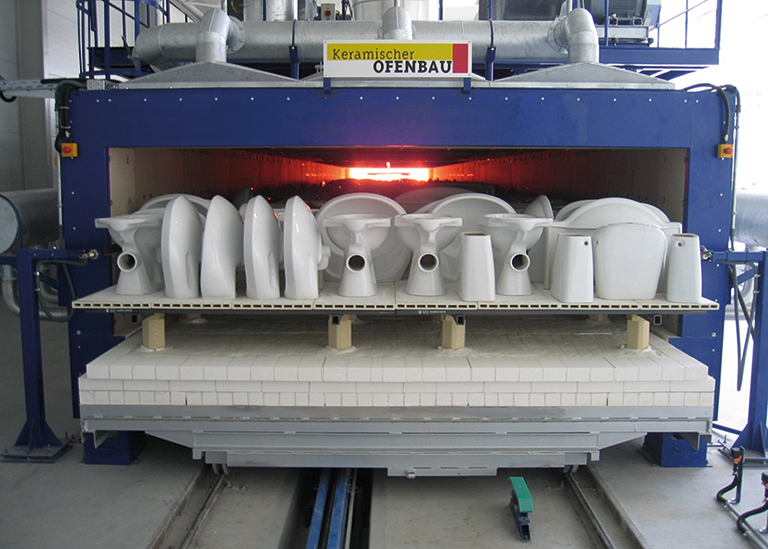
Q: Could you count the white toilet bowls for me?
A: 4